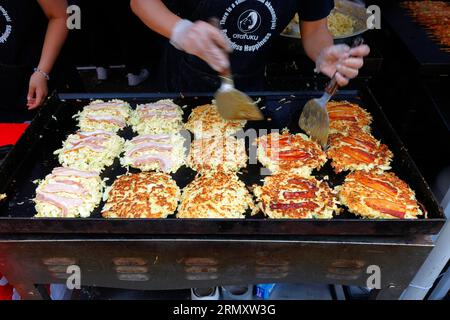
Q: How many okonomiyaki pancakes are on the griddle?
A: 14